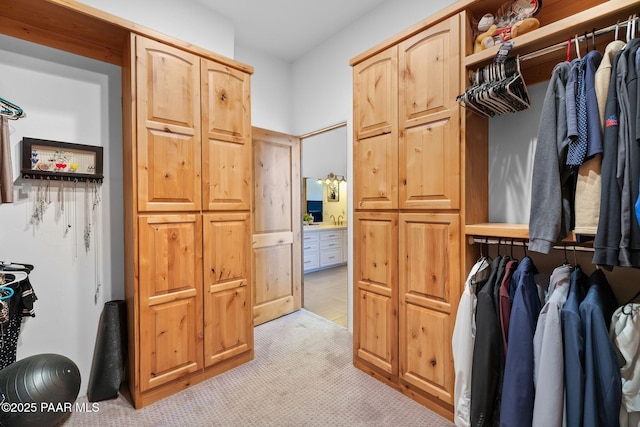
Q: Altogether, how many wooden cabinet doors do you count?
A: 8